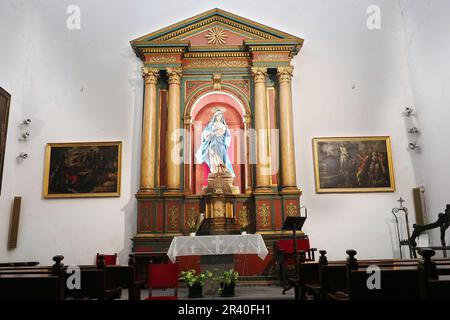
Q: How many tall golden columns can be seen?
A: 4